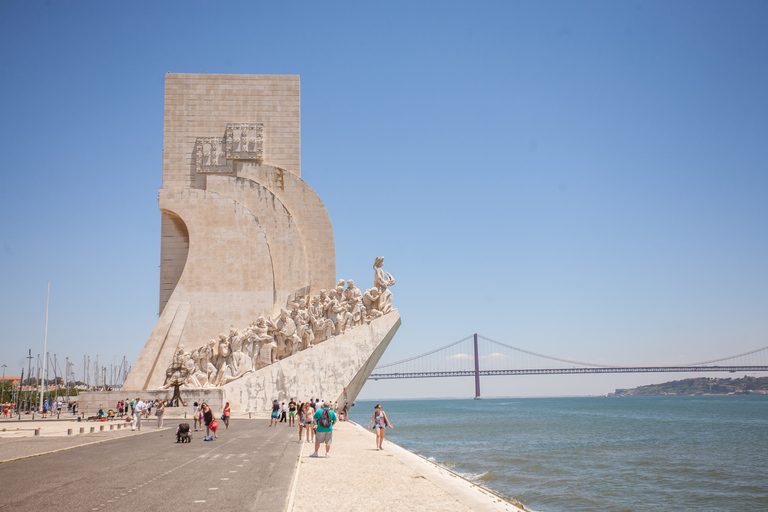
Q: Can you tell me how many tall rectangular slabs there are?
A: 1